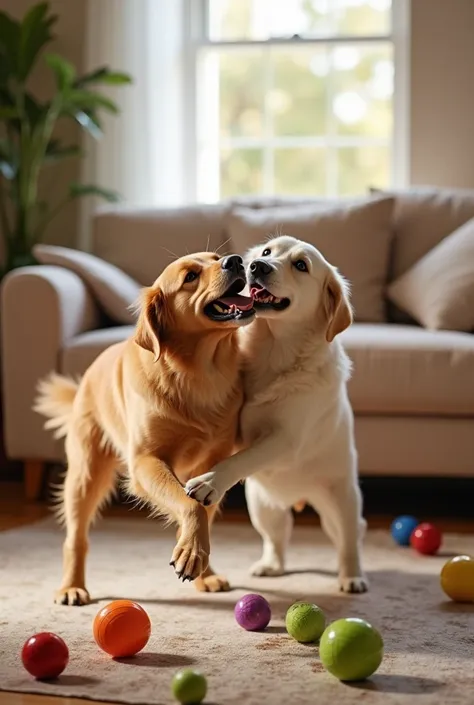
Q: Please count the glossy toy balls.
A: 9